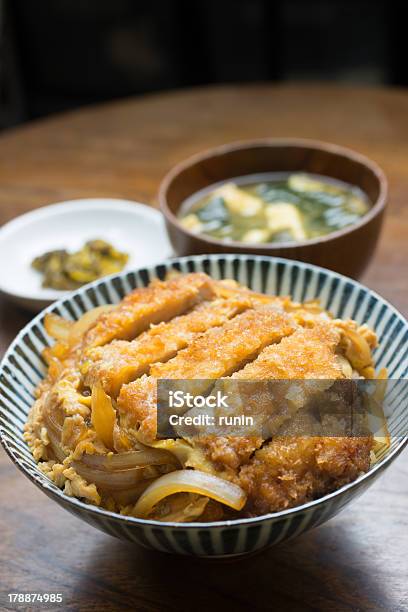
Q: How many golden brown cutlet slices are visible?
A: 5